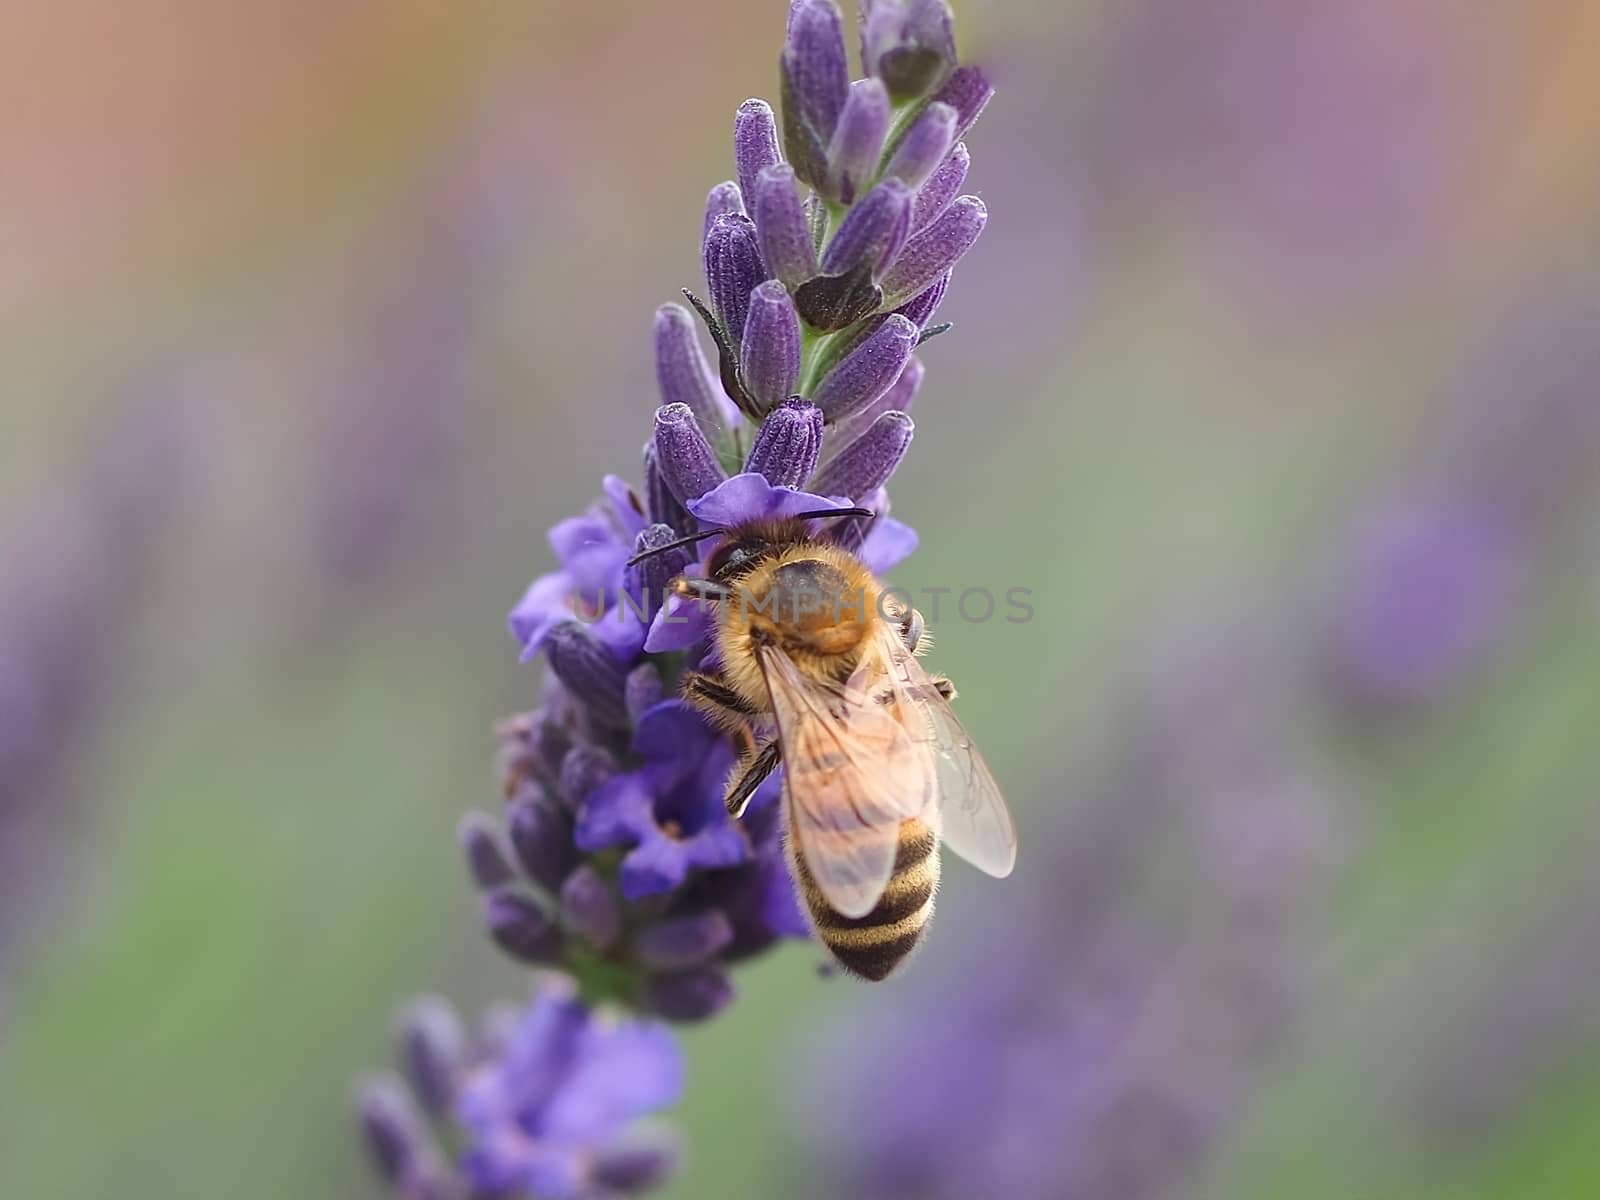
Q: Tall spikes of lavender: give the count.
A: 1